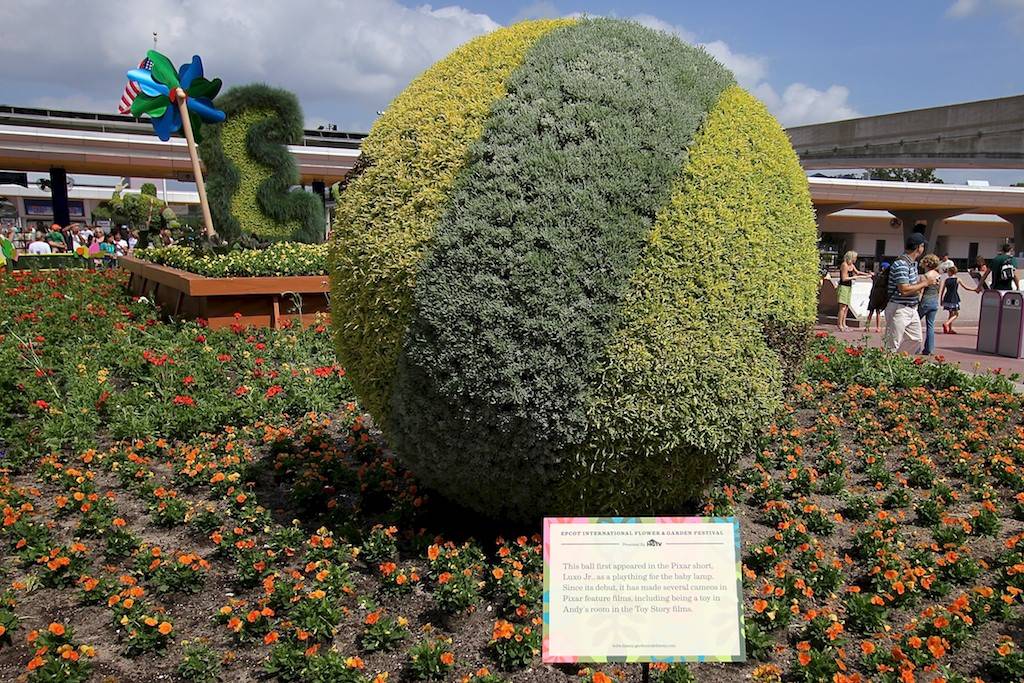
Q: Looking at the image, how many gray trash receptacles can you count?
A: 2